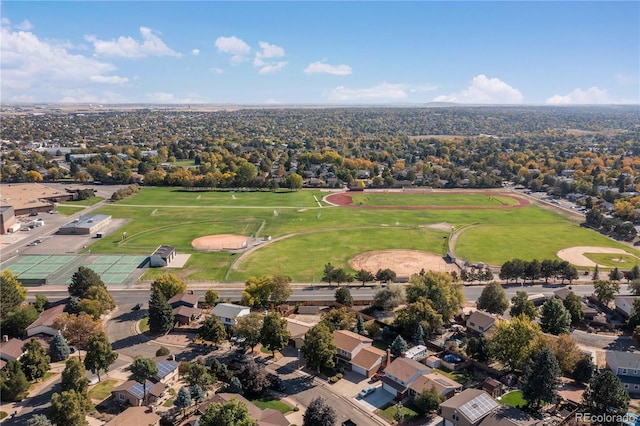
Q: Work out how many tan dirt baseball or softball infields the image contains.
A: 3